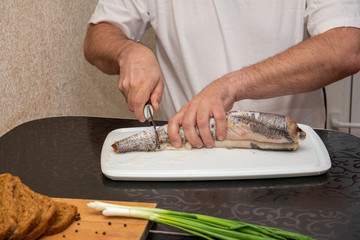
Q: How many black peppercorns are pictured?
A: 10